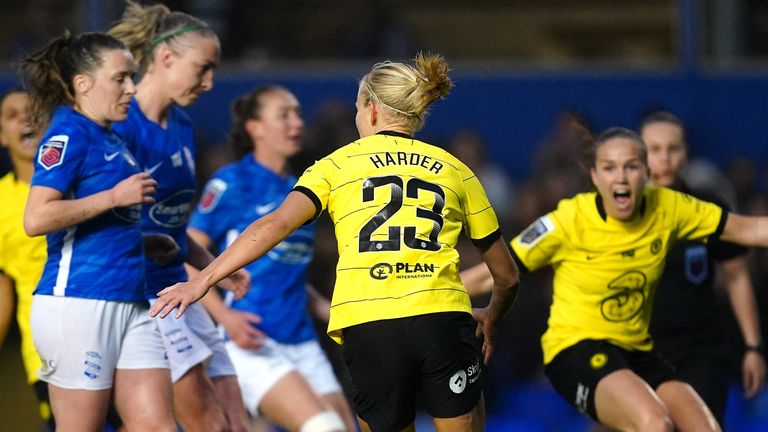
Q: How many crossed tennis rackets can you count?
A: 0